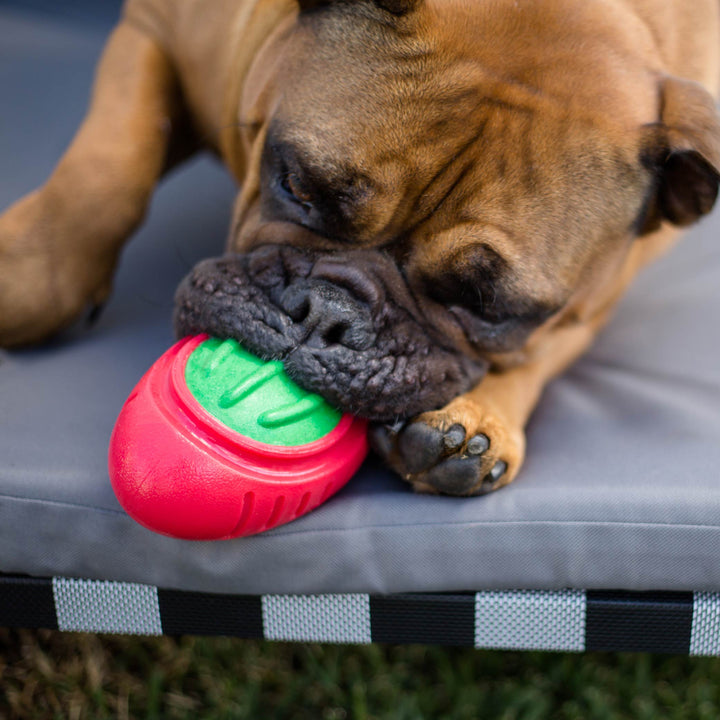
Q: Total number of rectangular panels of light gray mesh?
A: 4